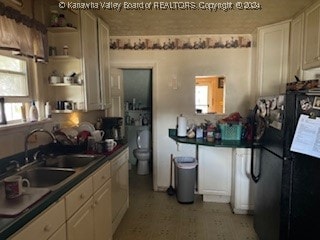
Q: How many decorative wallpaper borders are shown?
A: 1